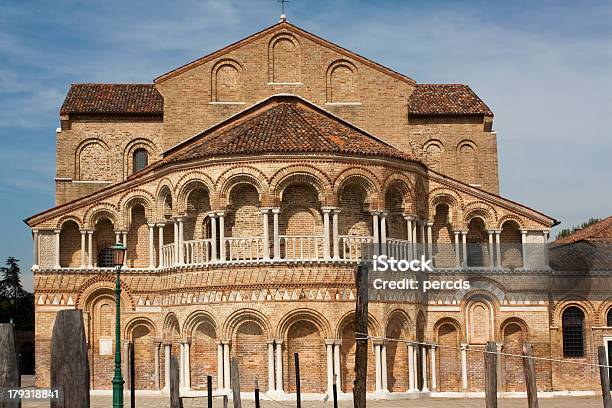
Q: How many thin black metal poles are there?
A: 5